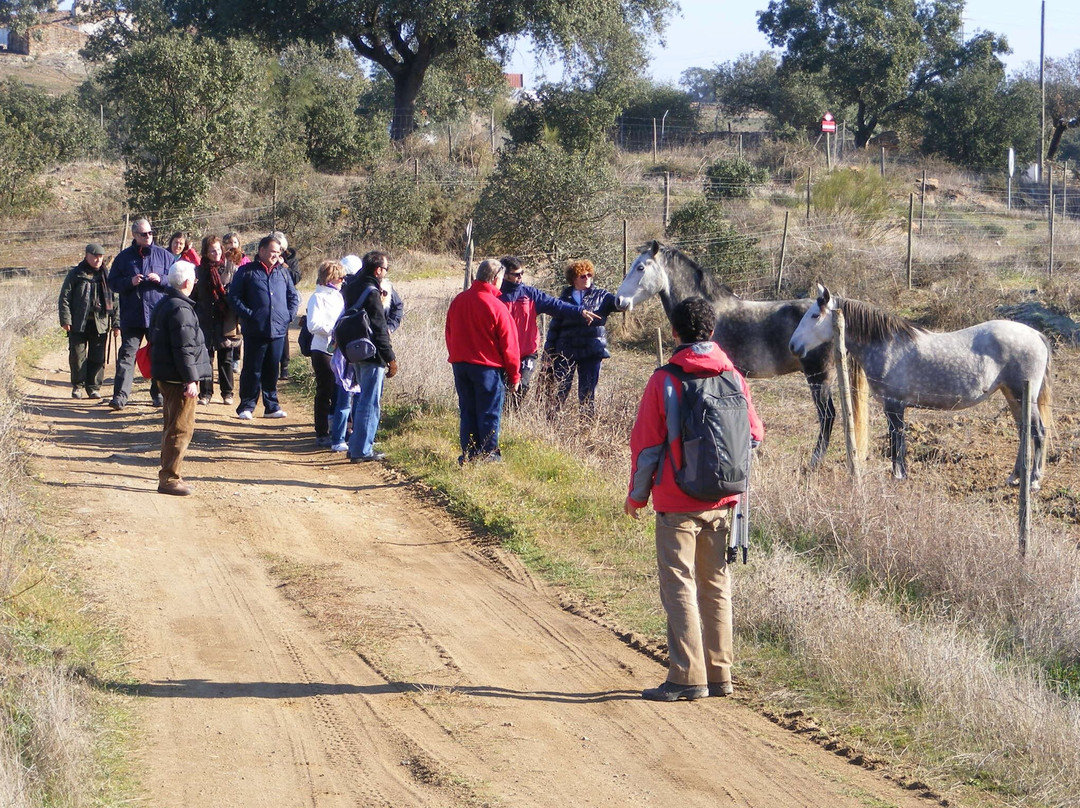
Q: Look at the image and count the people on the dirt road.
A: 12